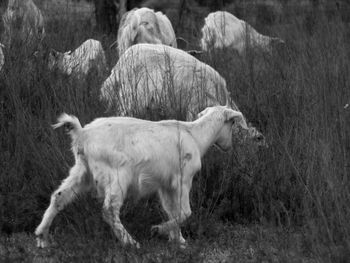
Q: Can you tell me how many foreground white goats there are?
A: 1